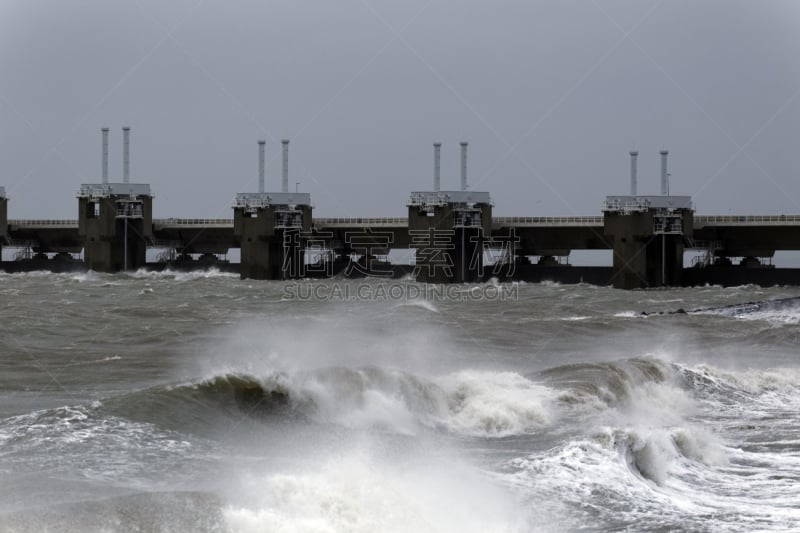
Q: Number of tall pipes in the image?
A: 8